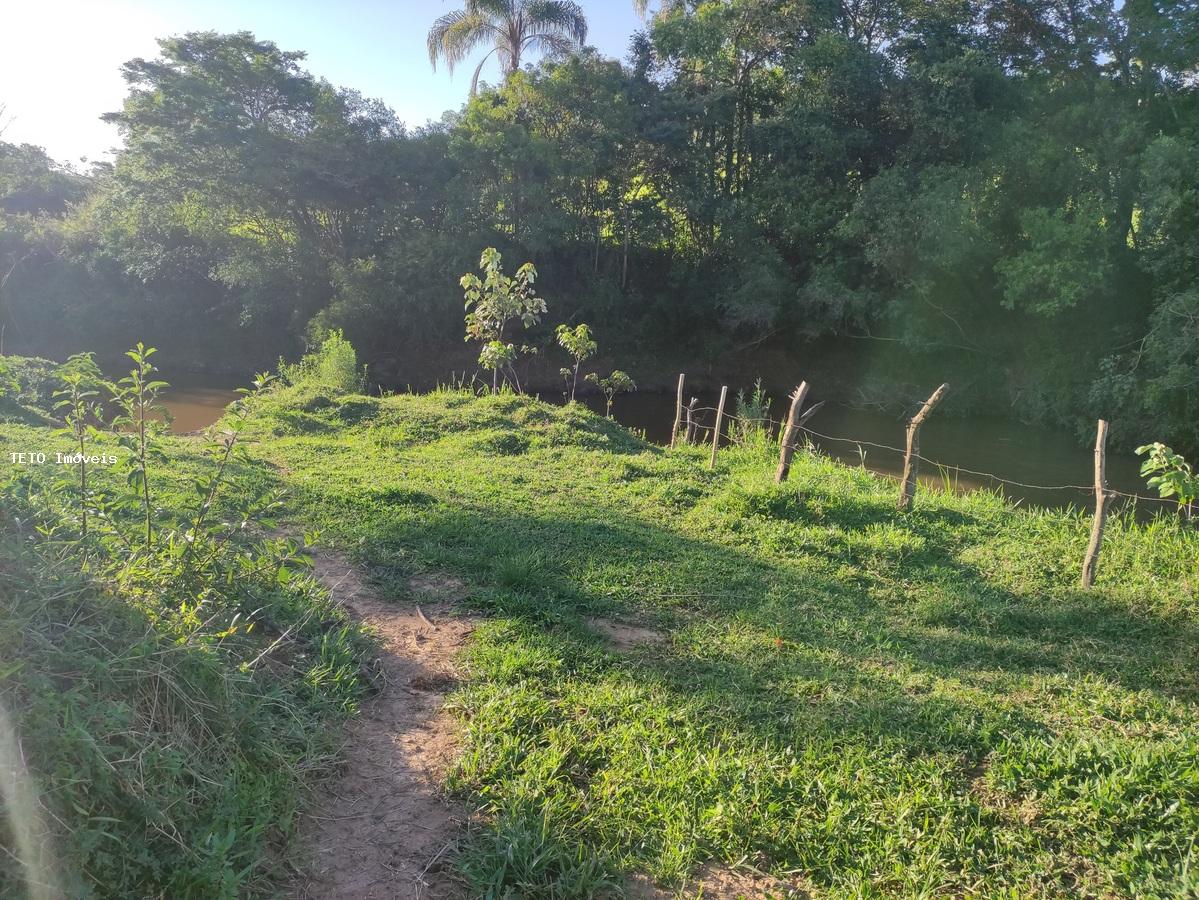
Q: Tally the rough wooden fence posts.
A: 6